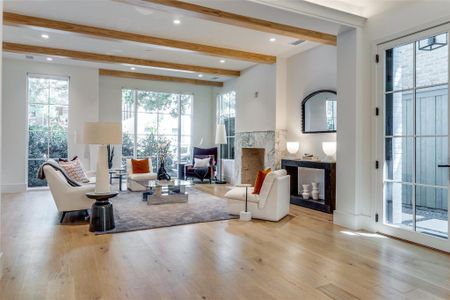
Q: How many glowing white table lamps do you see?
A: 2